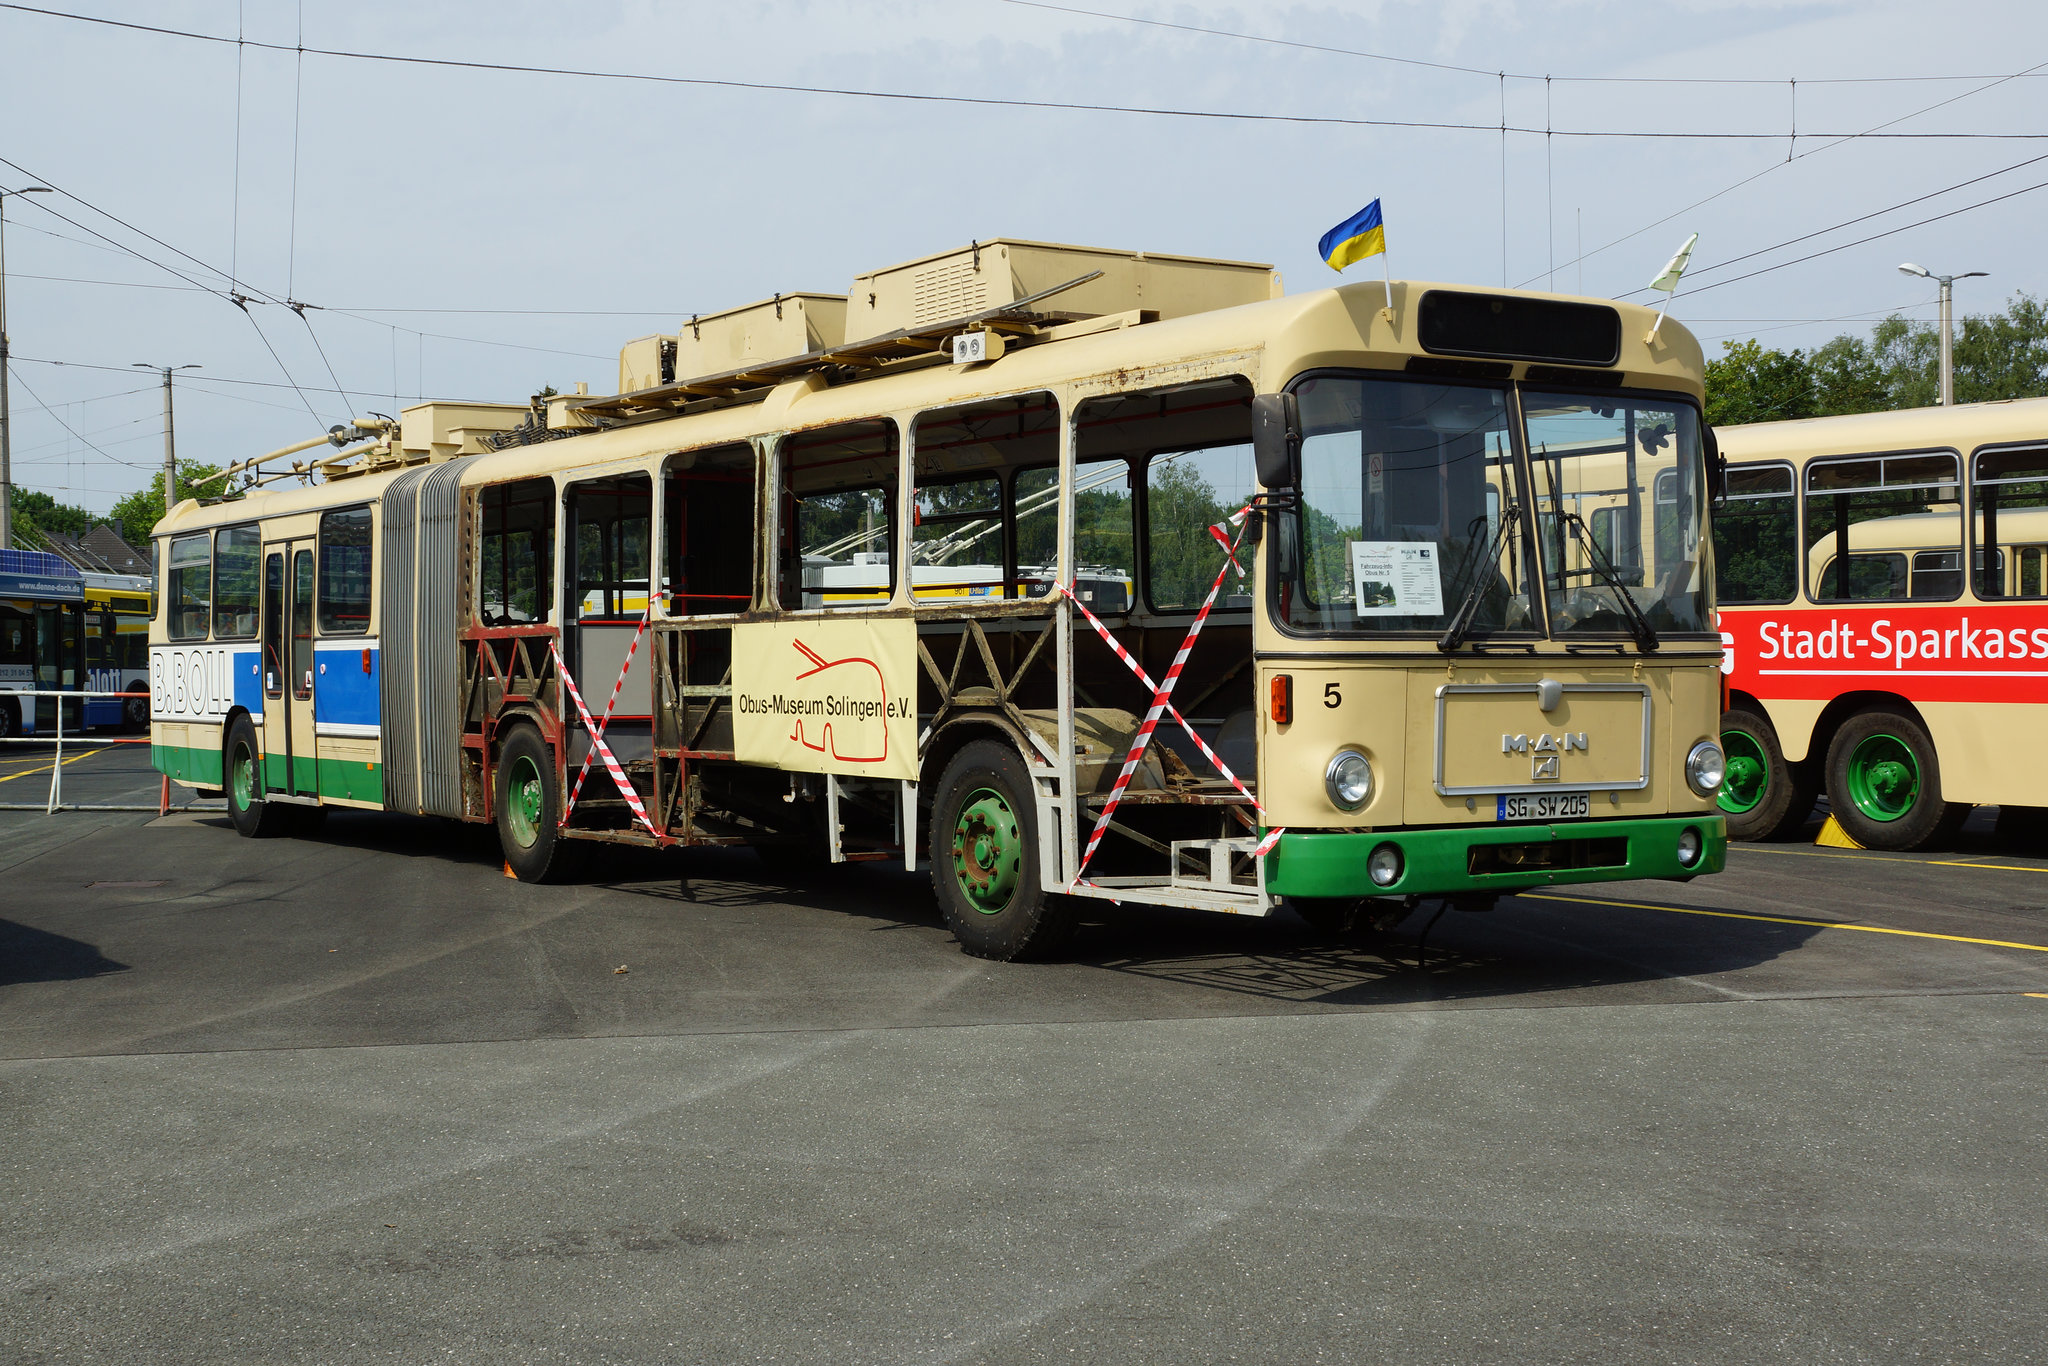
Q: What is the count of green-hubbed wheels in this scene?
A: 5